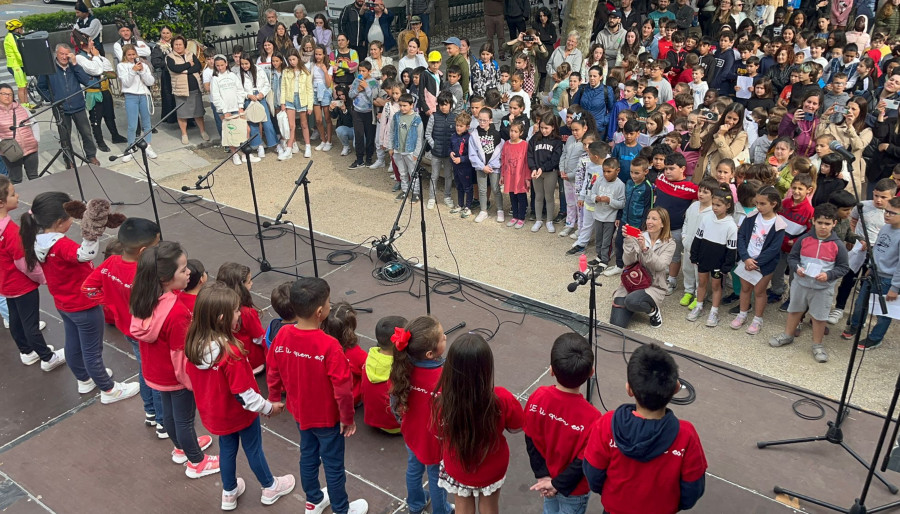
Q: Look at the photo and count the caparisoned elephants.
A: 0